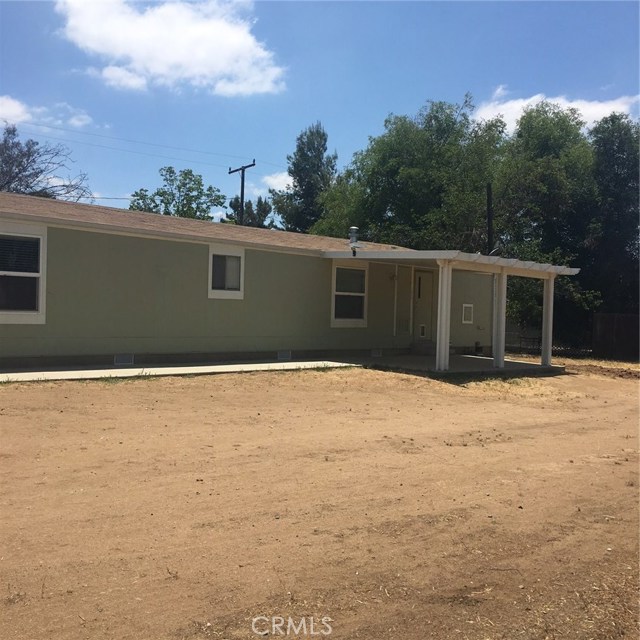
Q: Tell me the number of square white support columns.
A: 3